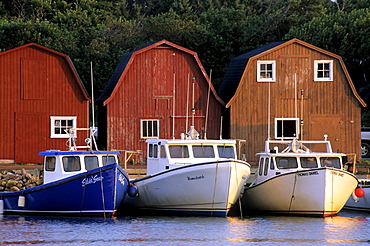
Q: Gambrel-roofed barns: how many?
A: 3